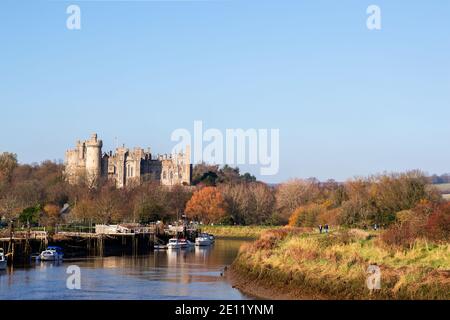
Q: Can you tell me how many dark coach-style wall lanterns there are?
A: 0